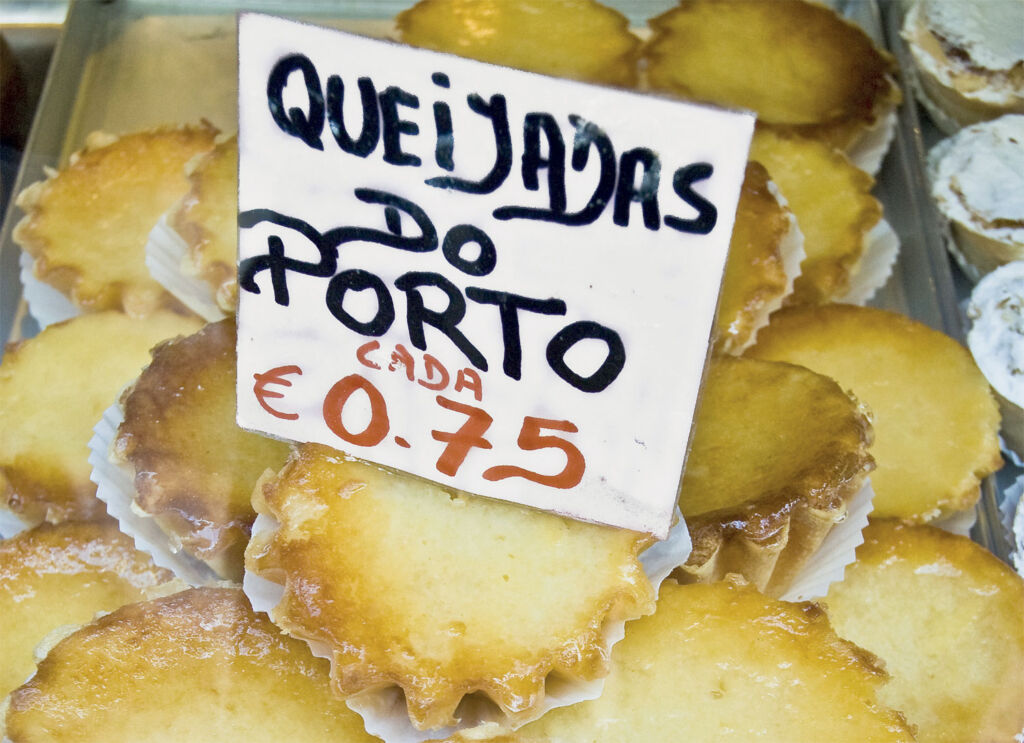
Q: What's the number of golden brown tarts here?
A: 15